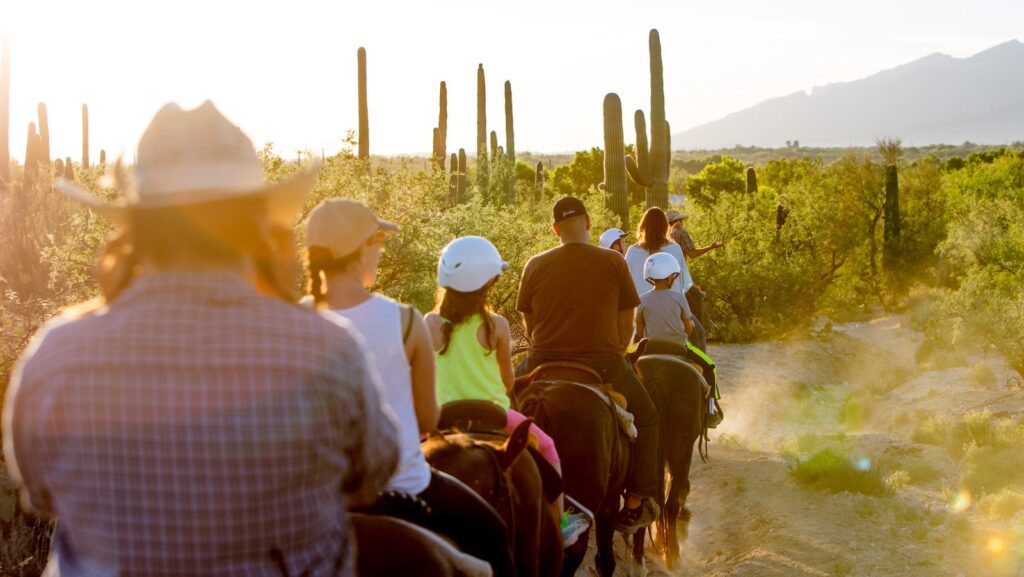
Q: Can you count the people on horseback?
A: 8